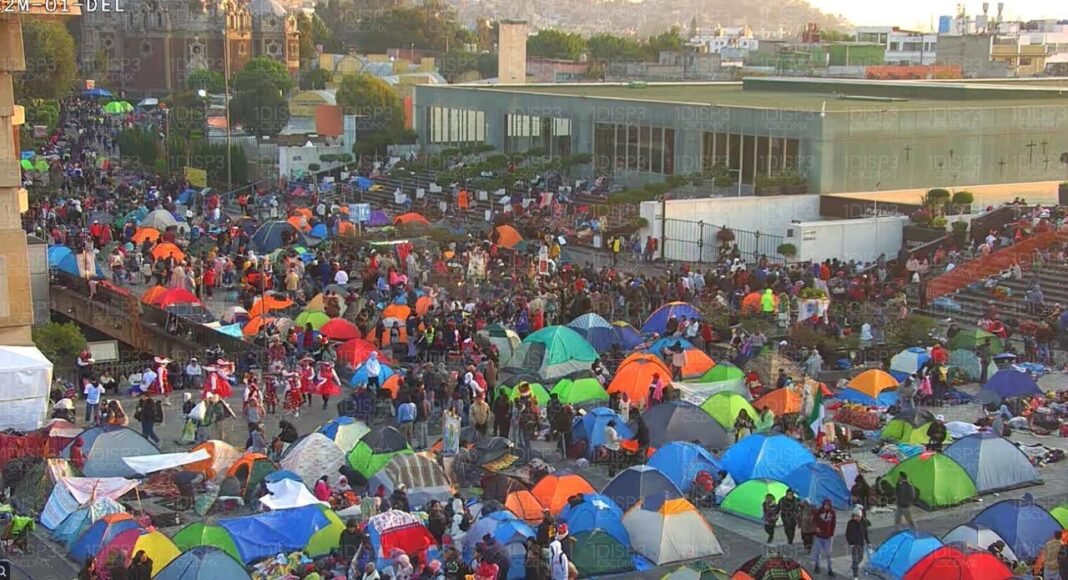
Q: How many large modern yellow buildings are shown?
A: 0